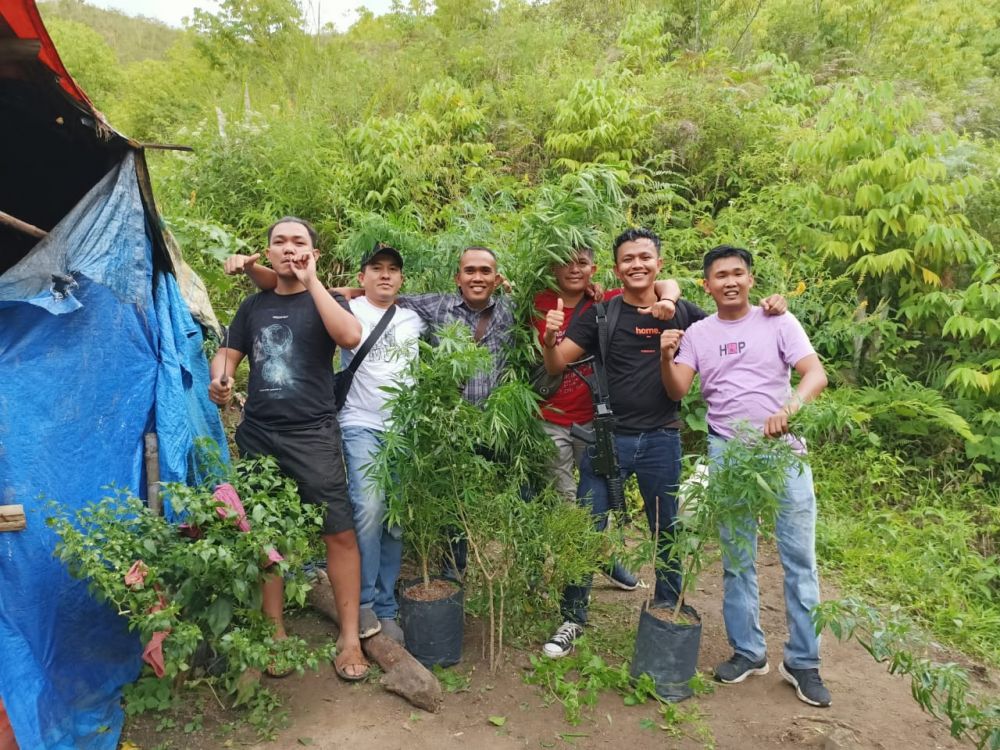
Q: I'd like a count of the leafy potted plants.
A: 2